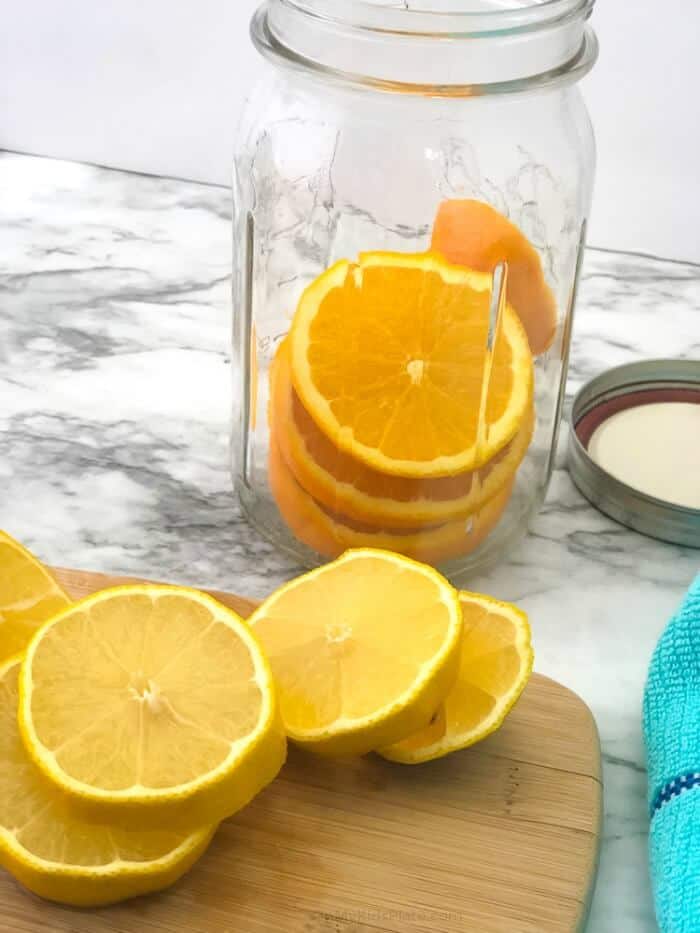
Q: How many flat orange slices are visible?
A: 3